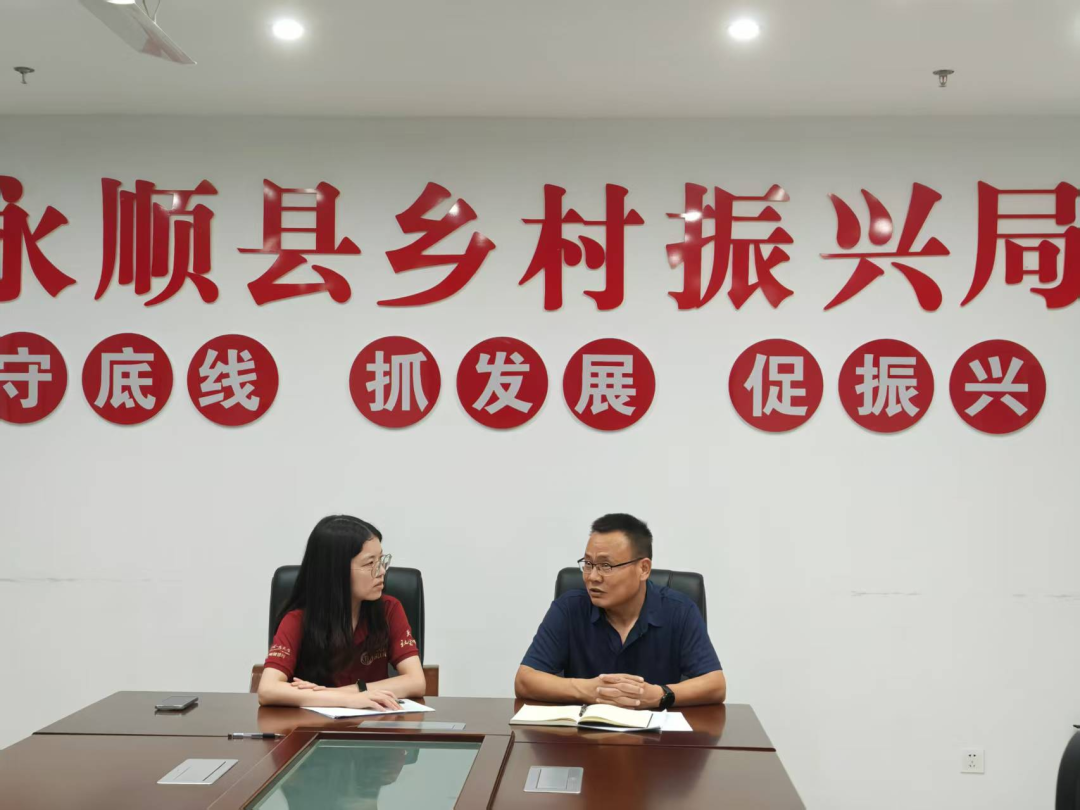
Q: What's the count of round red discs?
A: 9